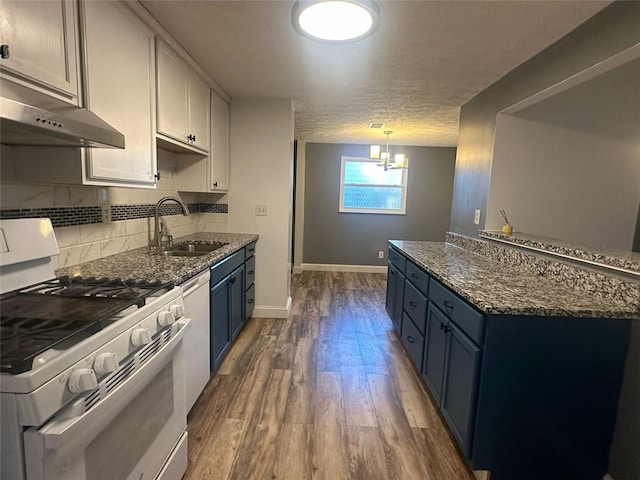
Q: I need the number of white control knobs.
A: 5